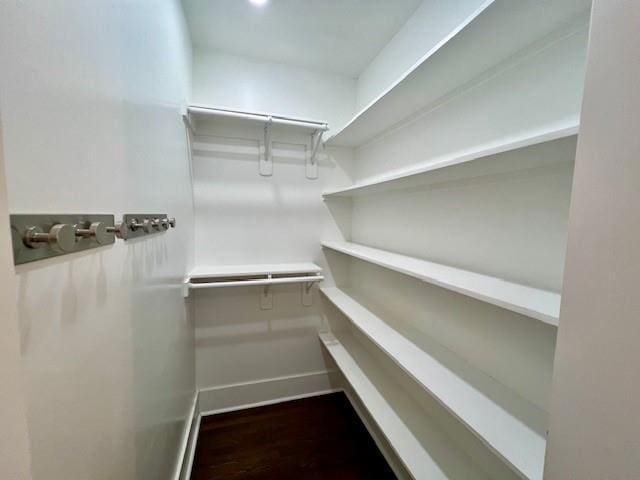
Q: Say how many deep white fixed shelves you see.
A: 5